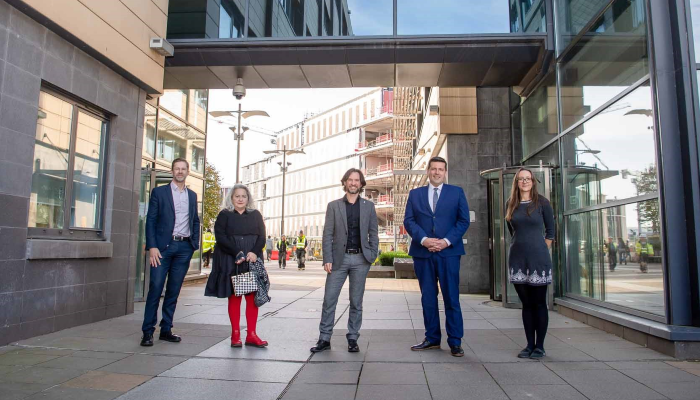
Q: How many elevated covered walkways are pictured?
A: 1